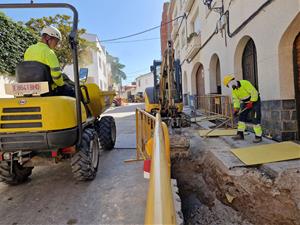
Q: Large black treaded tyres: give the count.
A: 3